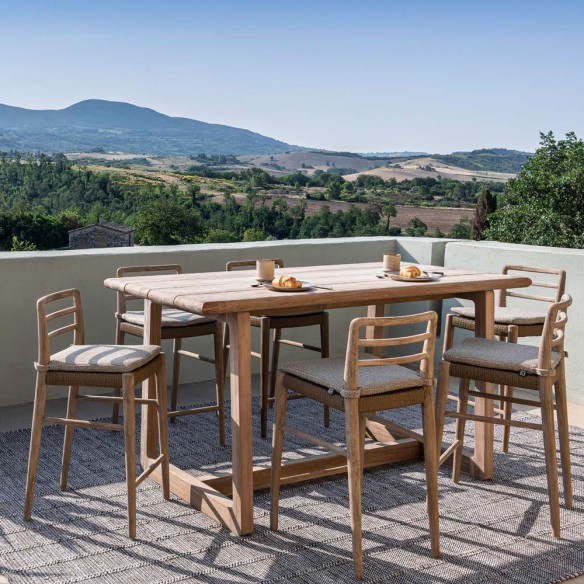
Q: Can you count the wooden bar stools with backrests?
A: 6